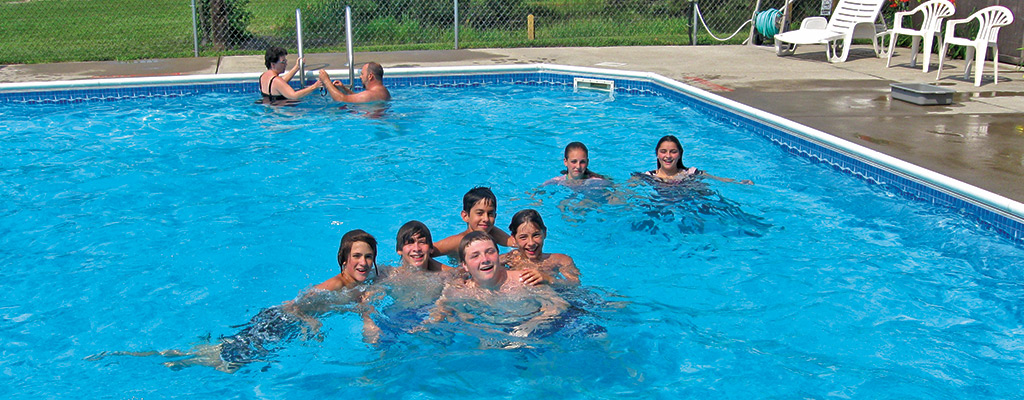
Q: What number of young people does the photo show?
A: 7